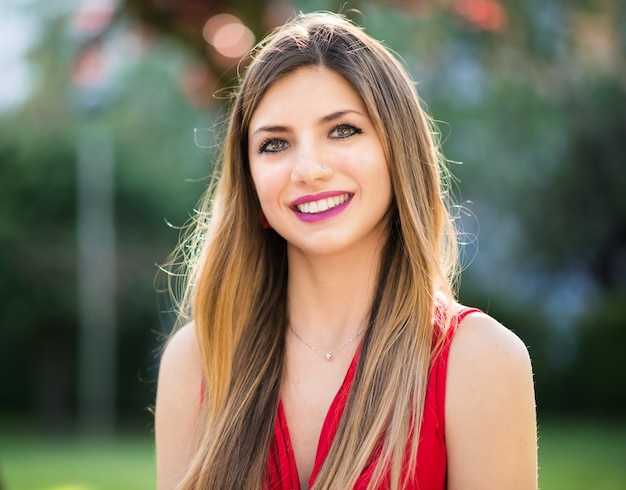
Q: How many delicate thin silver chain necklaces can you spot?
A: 1